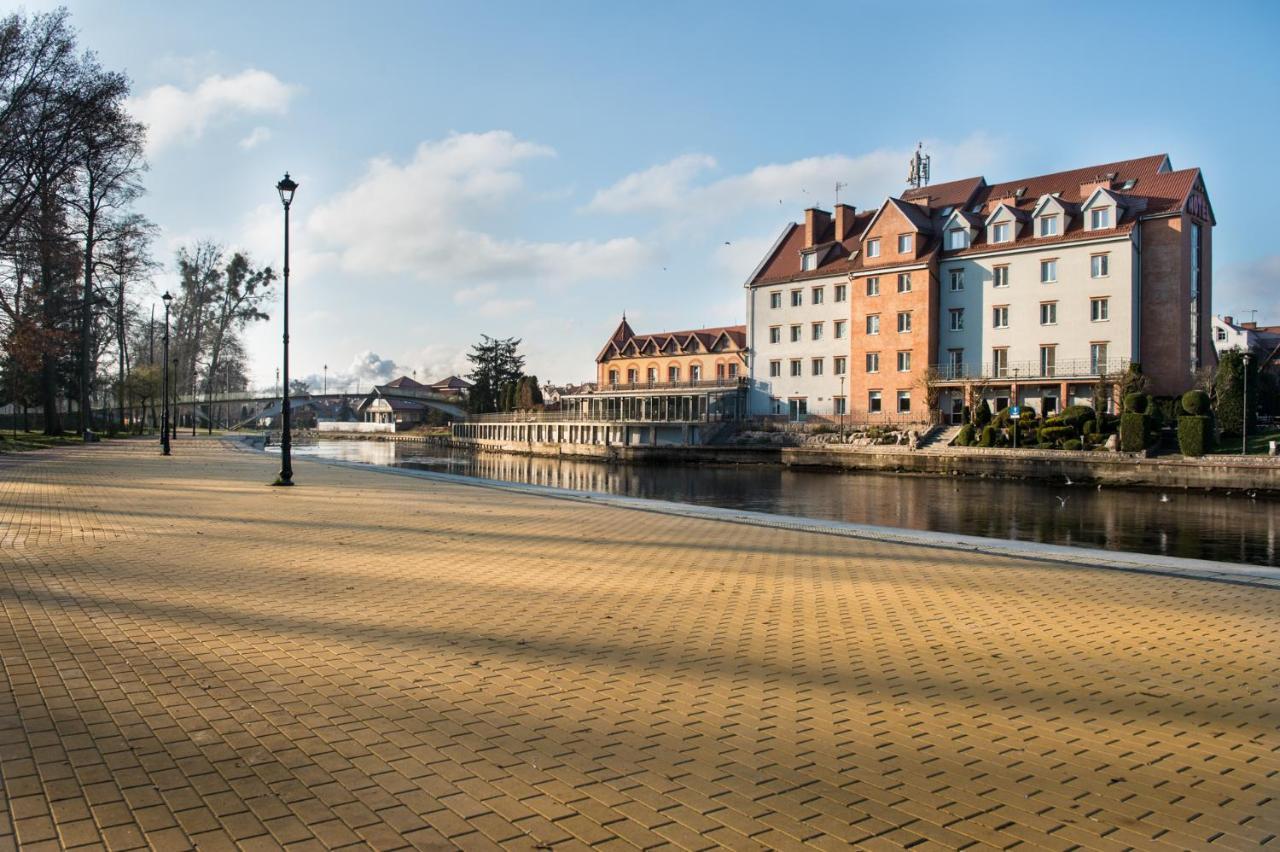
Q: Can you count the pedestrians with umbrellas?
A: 0